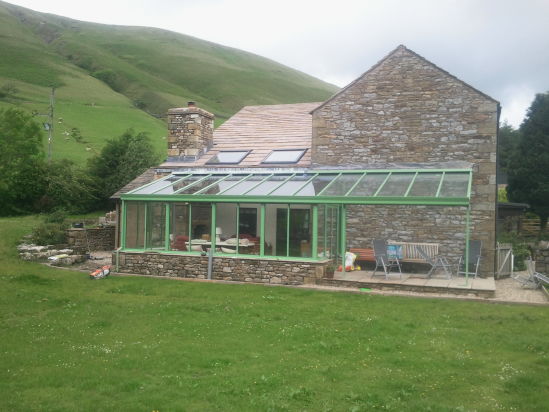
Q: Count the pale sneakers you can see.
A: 0